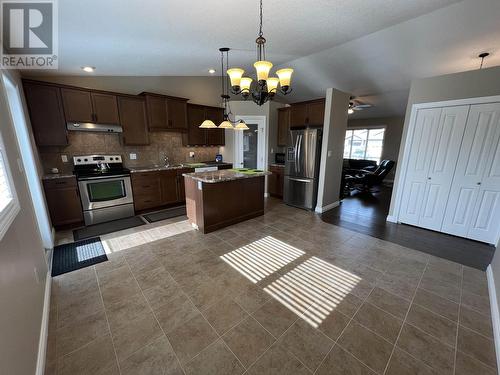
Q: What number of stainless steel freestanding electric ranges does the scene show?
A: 1